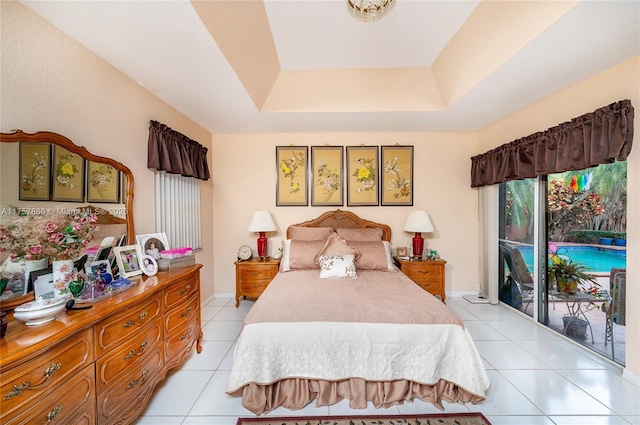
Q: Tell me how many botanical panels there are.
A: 4